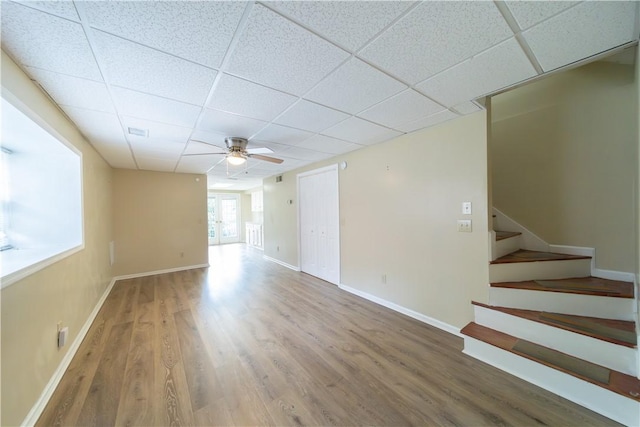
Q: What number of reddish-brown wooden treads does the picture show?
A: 5